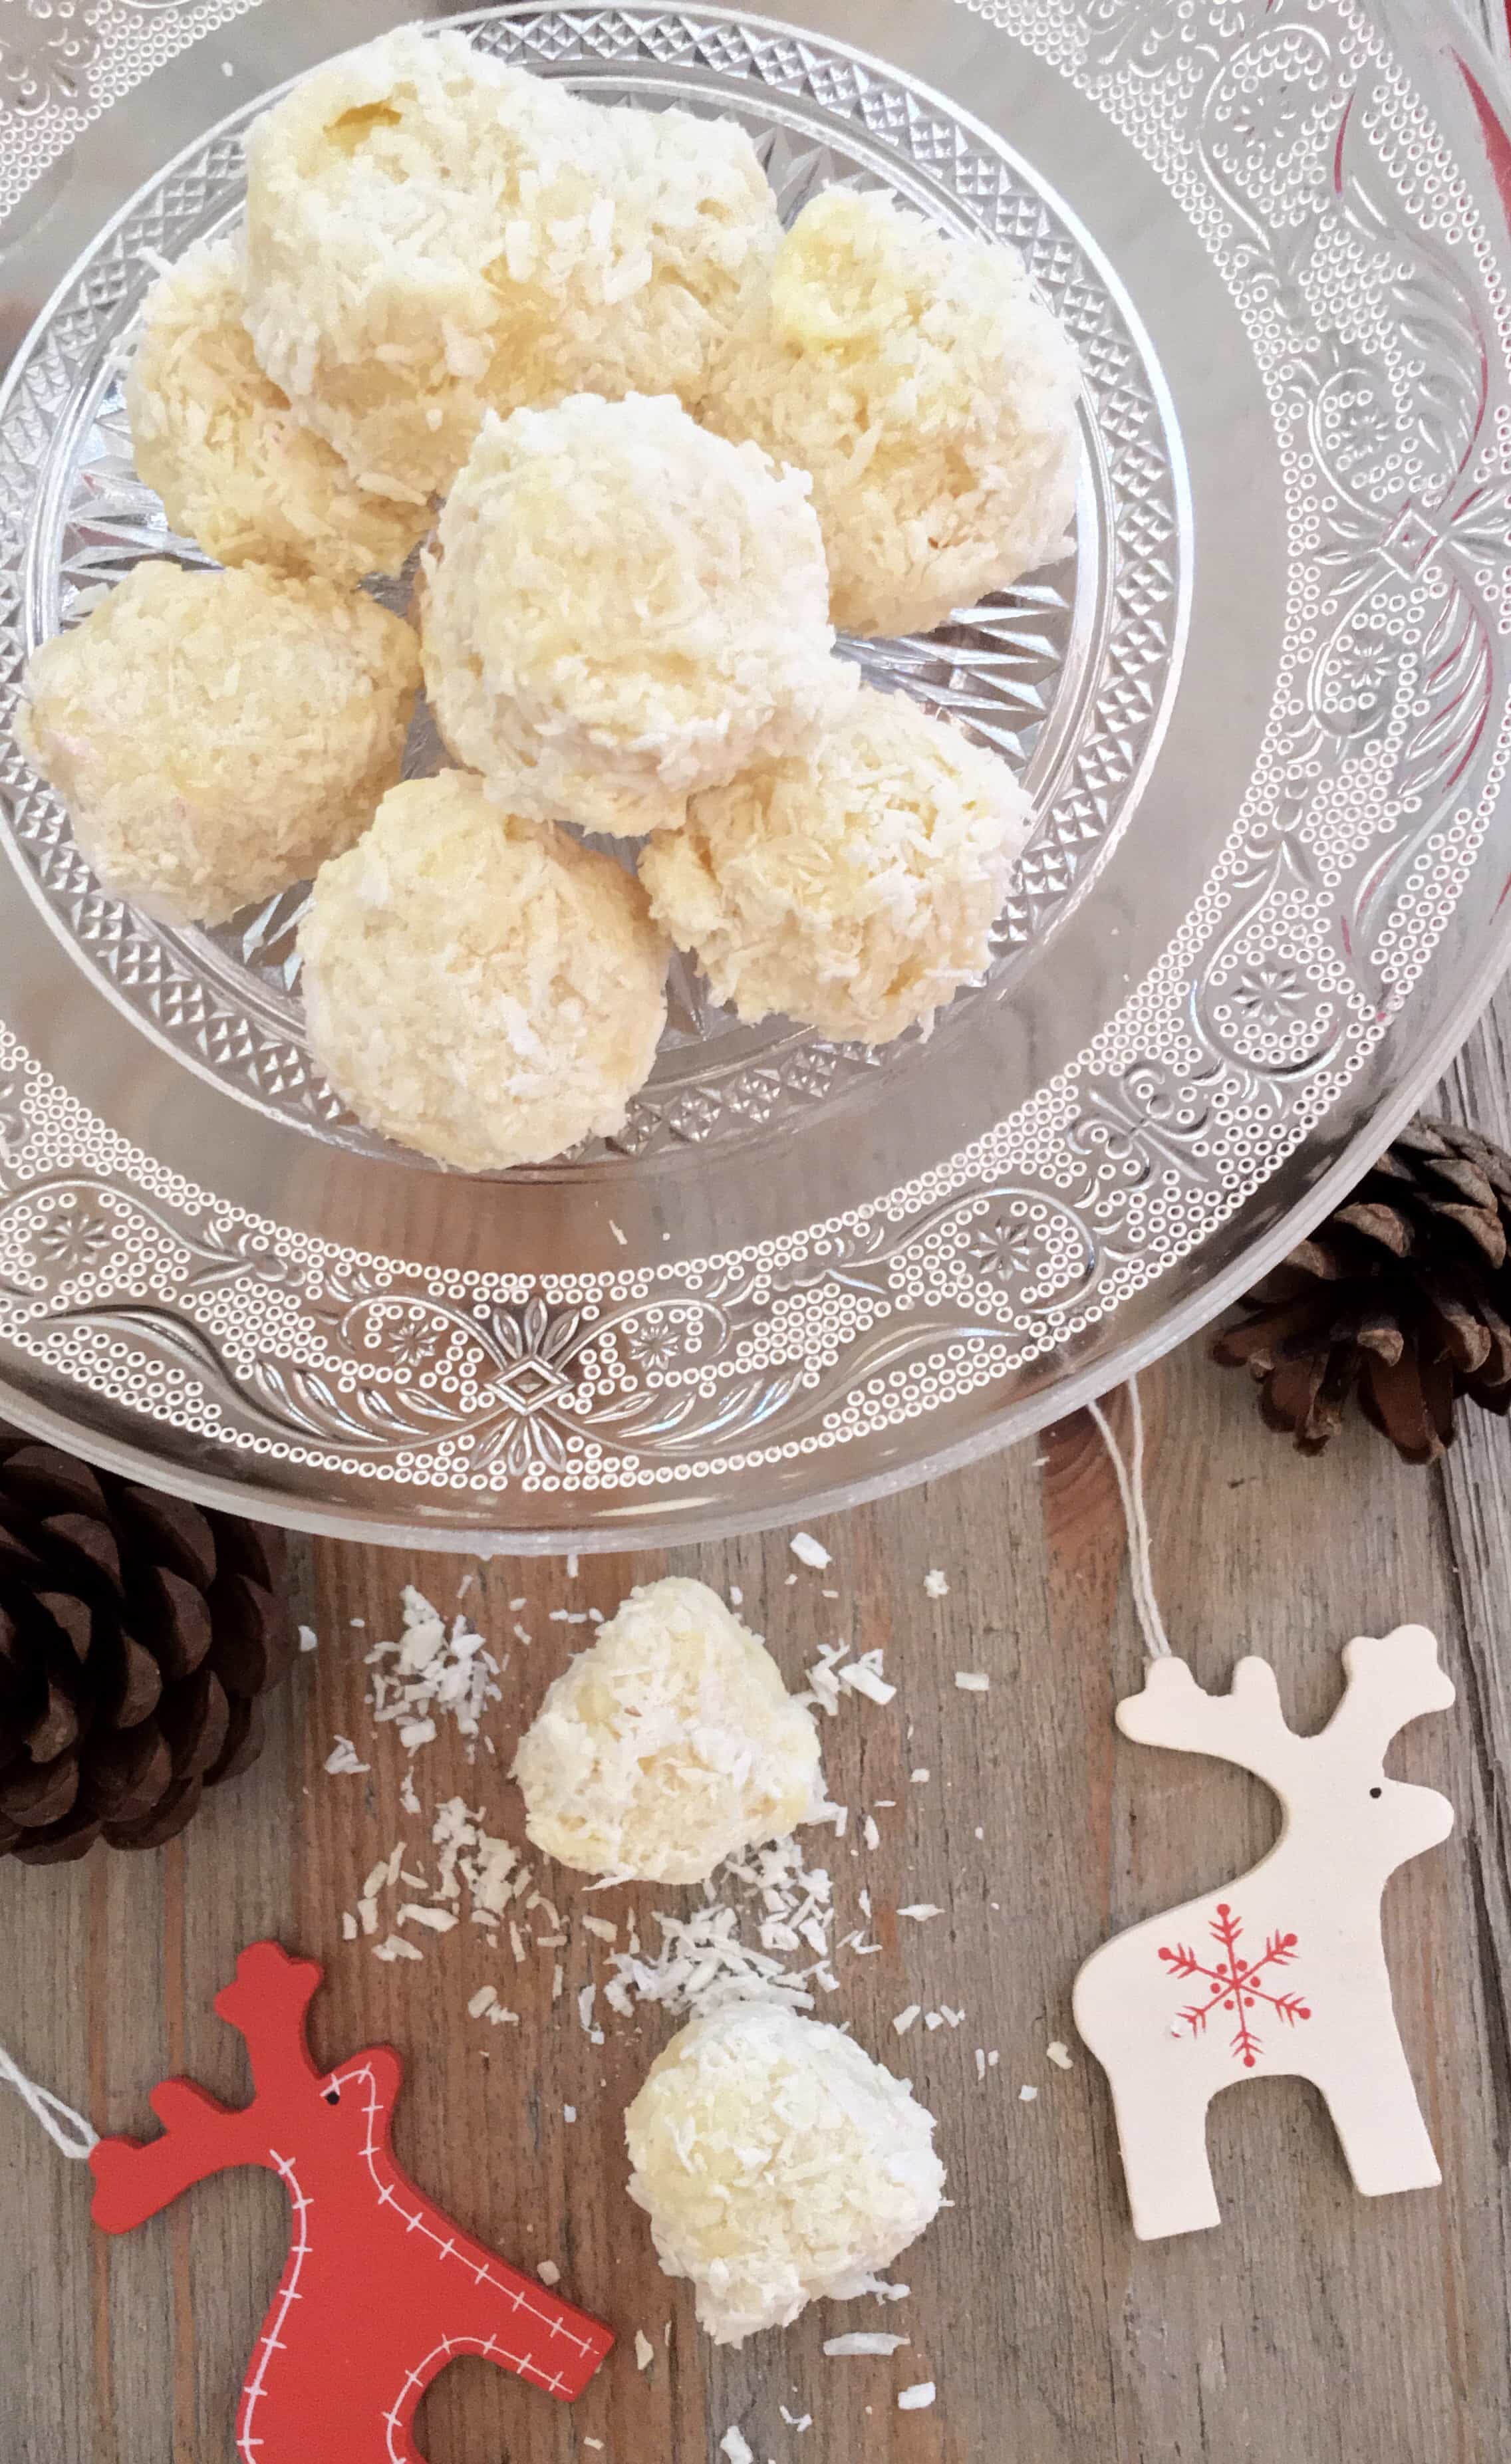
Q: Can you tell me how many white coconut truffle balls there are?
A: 10